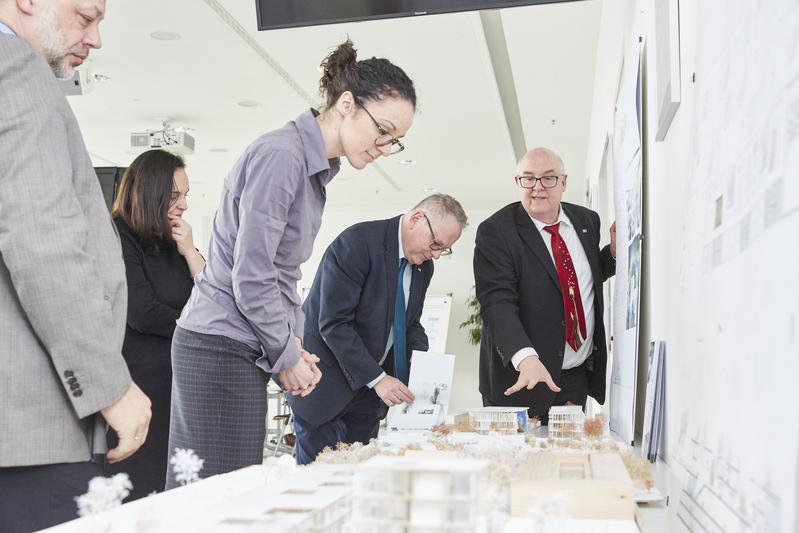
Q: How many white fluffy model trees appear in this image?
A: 2